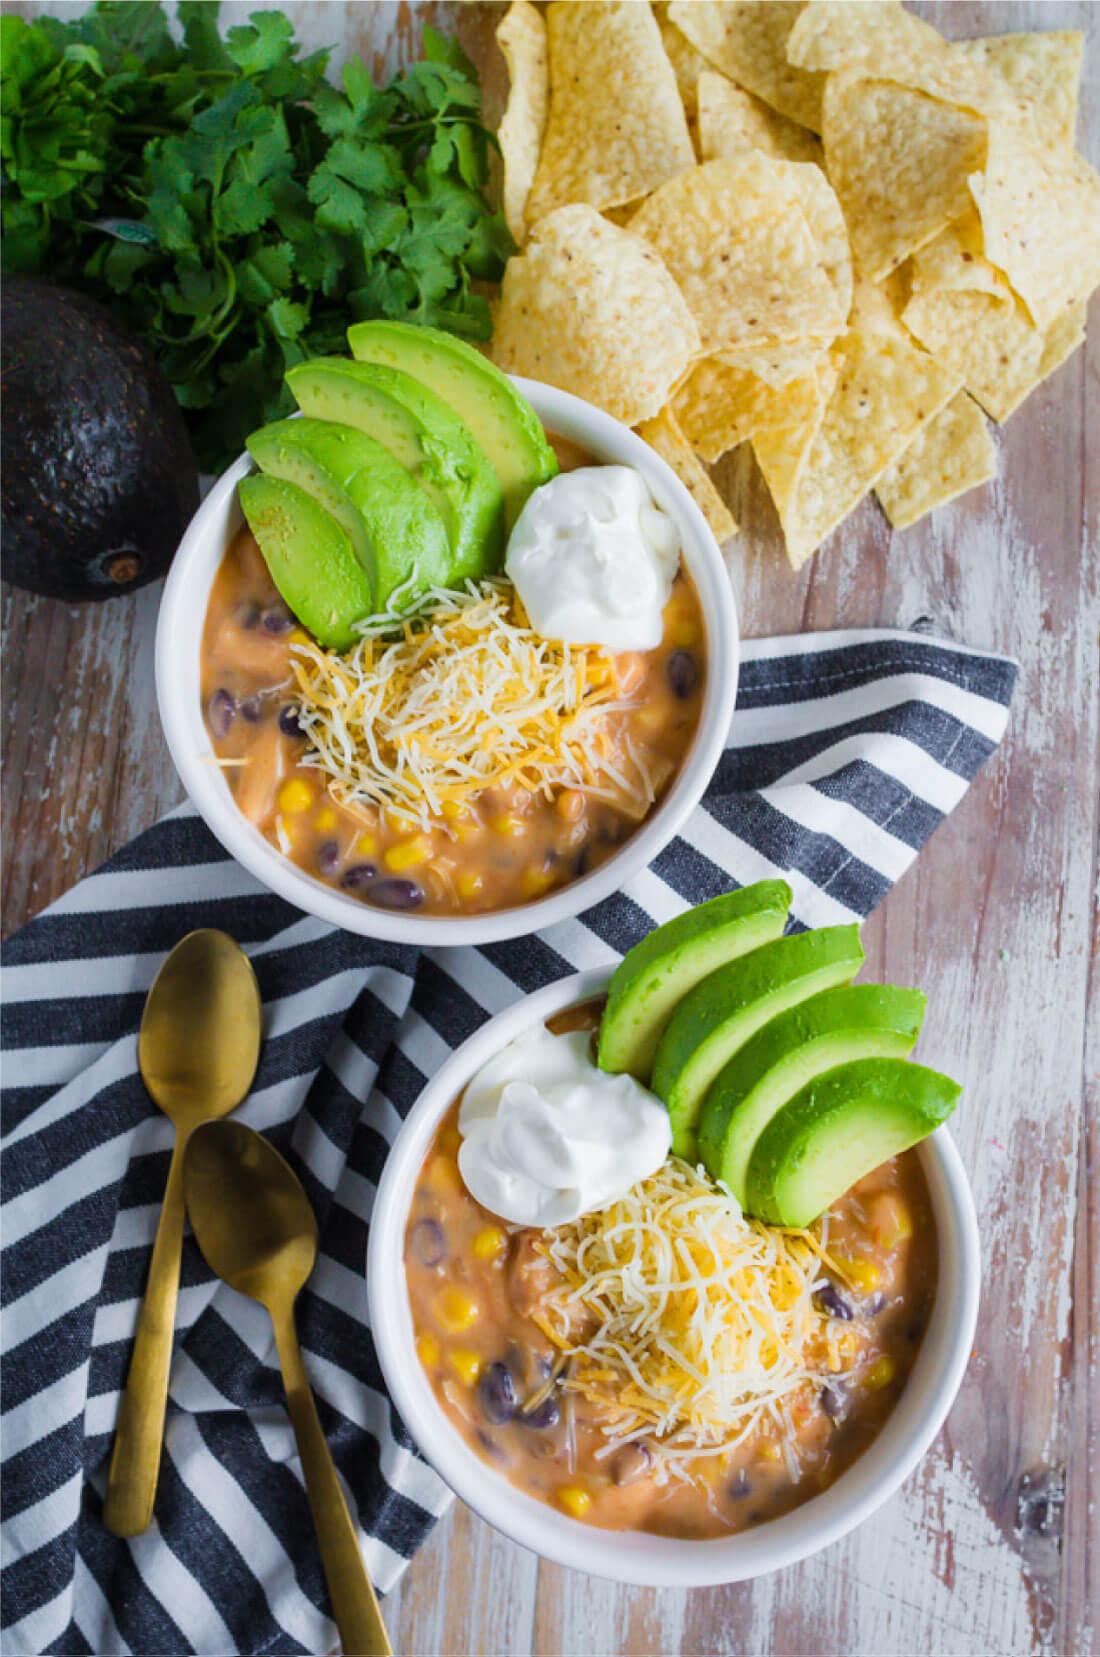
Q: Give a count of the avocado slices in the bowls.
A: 8